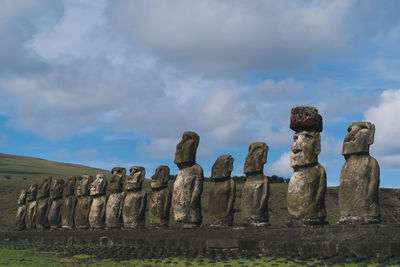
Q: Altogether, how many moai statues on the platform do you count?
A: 15